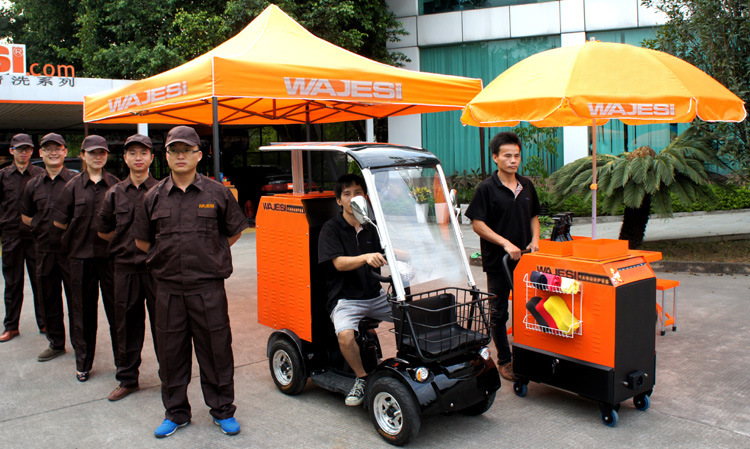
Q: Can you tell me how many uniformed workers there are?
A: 5